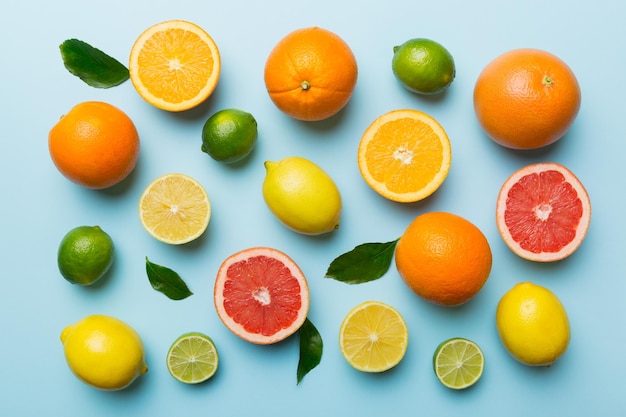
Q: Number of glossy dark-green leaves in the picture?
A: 4